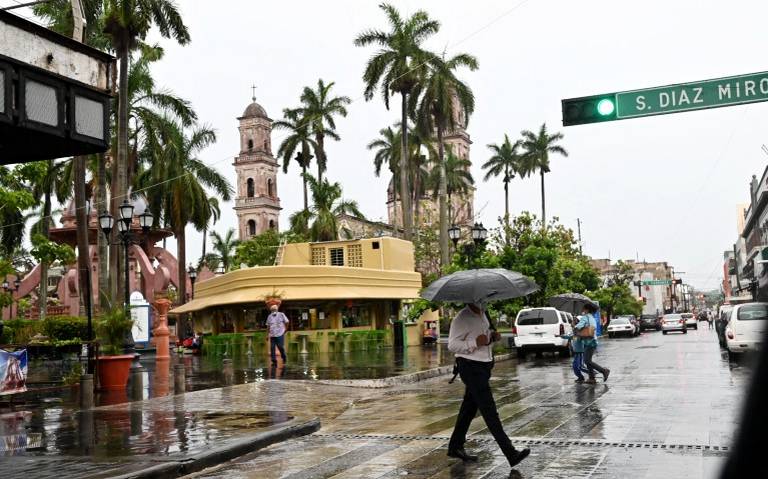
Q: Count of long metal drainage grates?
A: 1